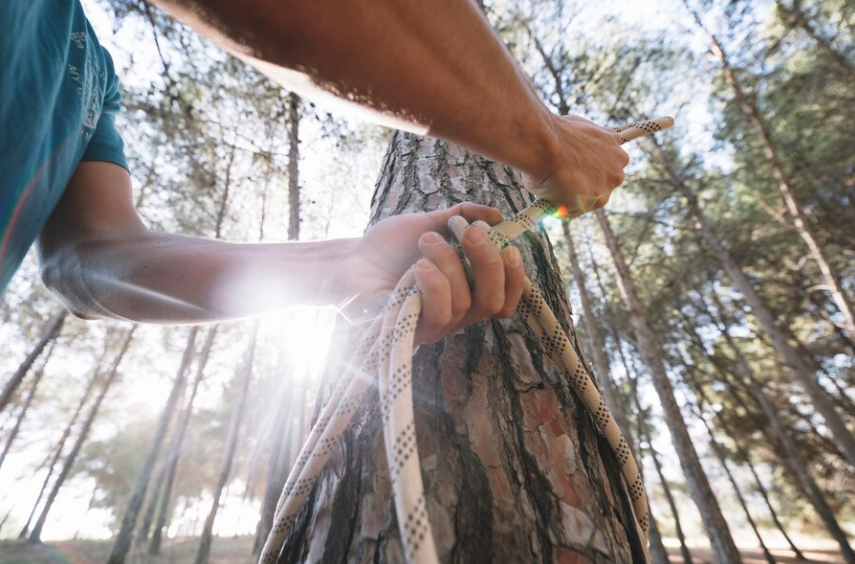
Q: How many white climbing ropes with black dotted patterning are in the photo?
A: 1